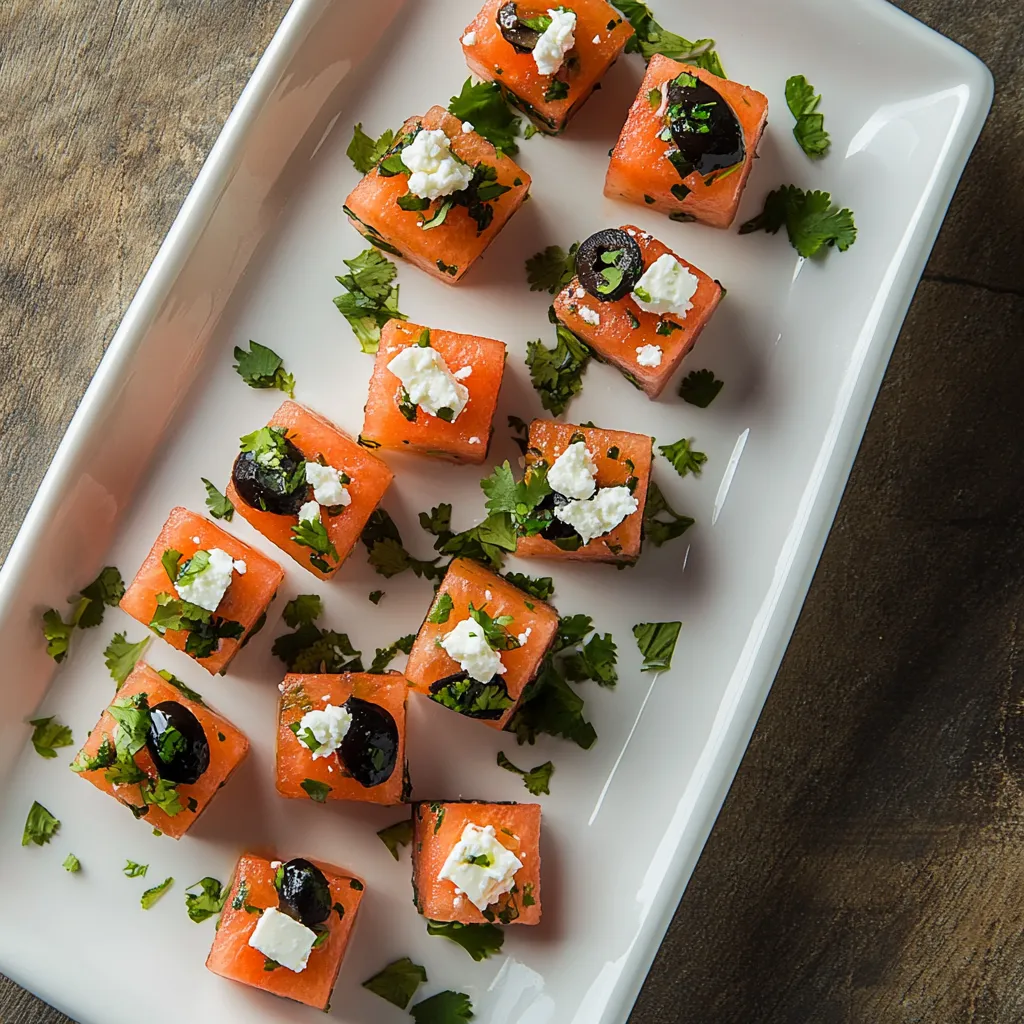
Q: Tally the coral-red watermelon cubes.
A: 13